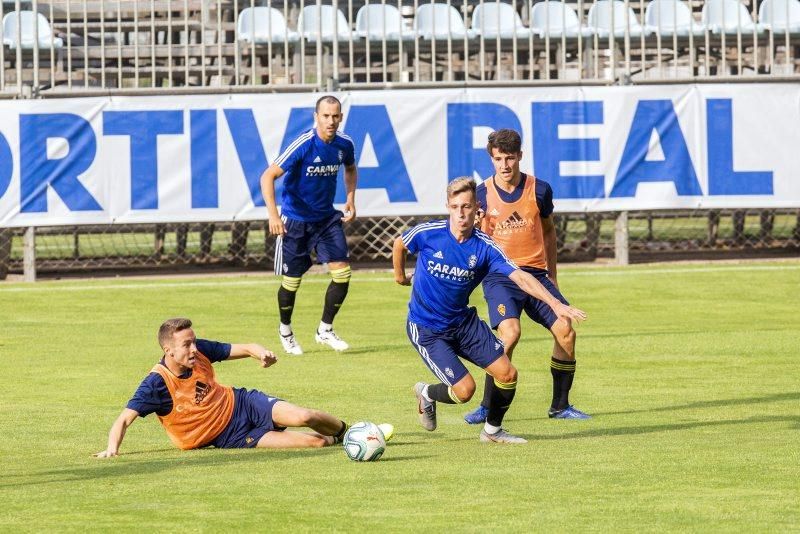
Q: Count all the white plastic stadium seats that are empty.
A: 11